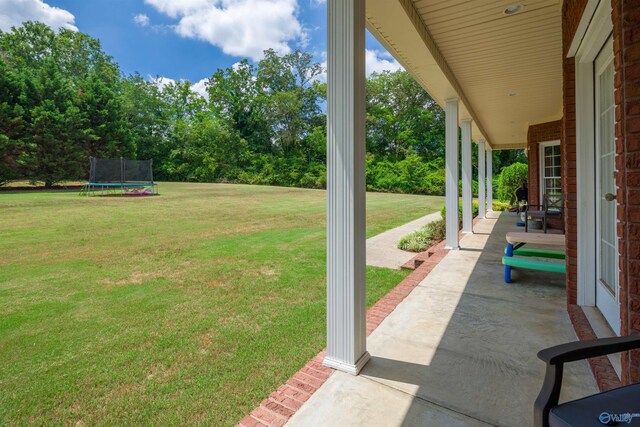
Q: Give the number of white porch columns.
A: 5